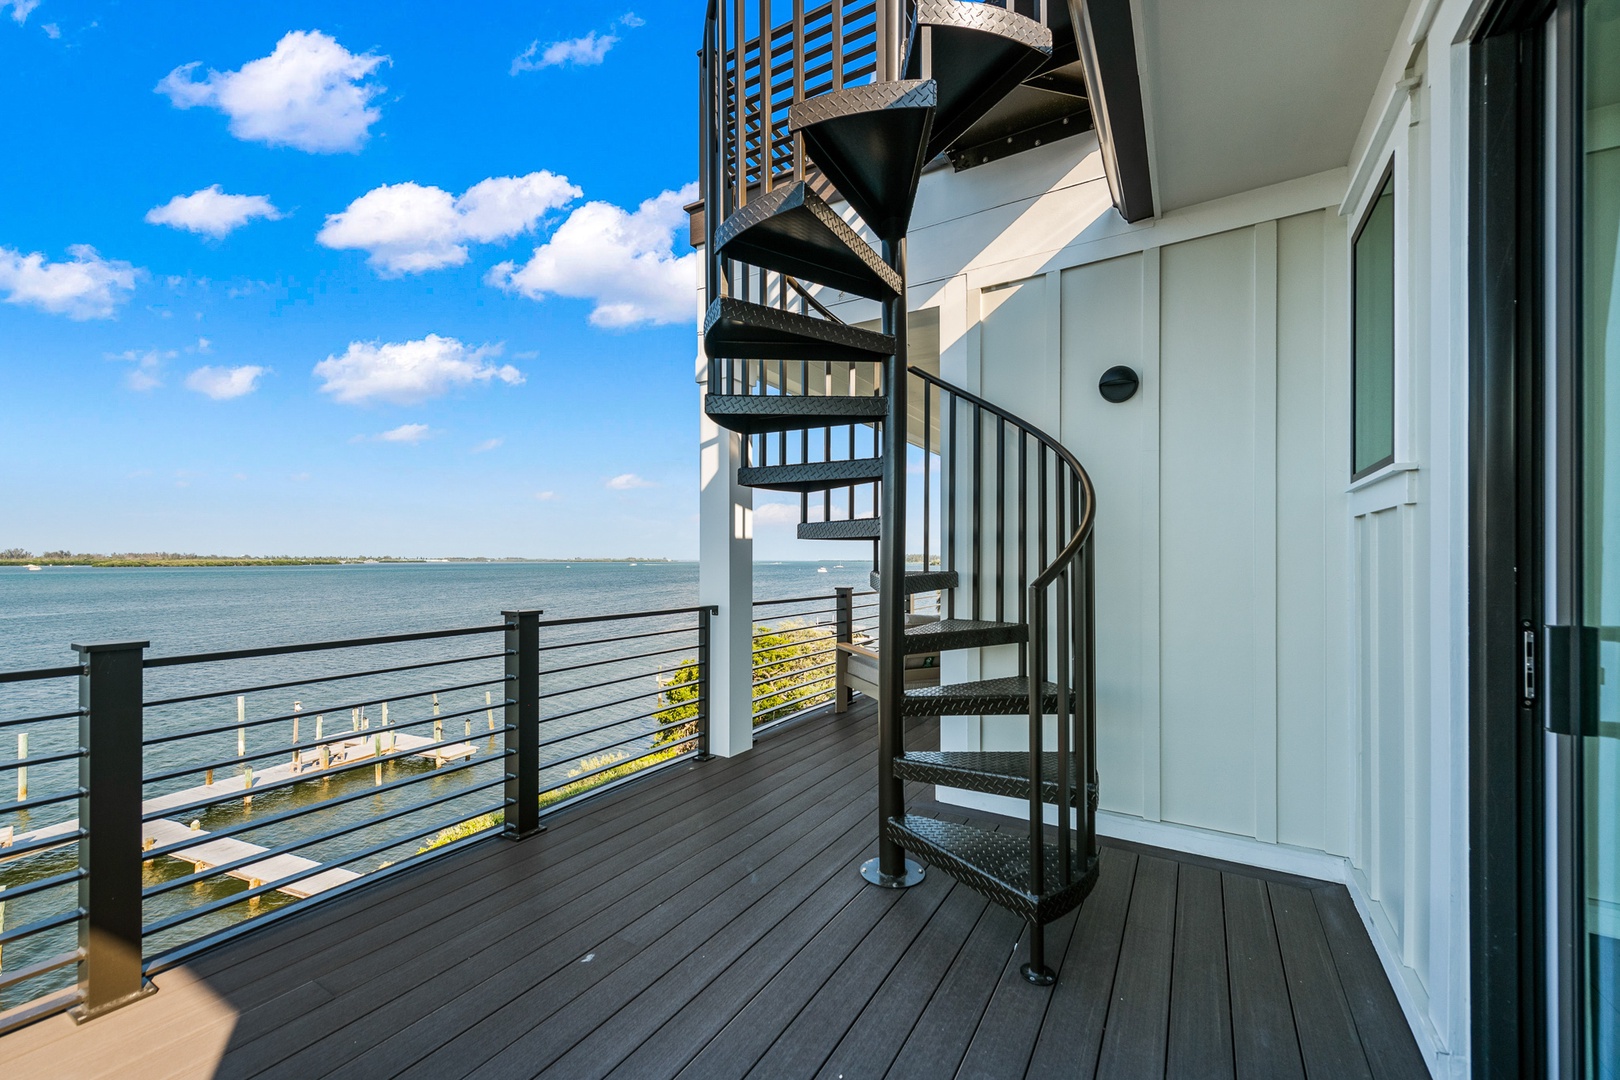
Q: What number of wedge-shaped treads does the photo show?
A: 12